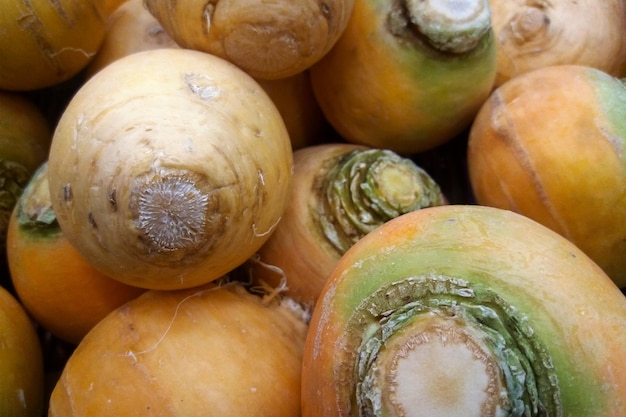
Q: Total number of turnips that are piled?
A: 14